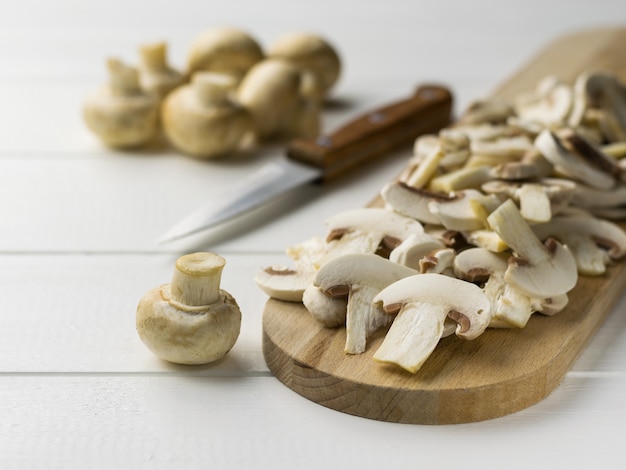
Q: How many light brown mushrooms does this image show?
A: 7